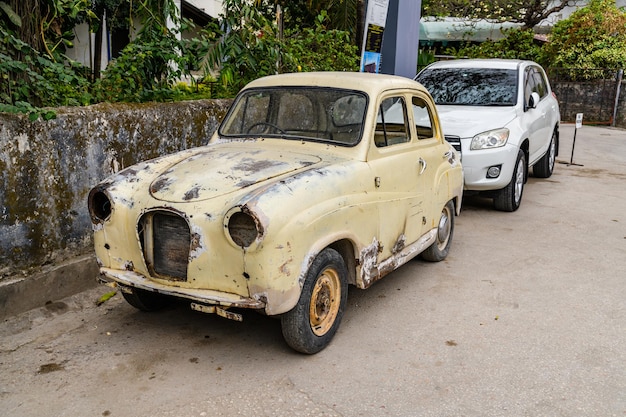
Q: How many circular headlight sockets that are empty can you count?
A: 2